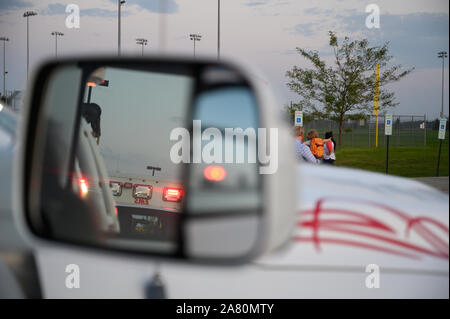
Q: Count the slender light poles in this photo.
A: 8